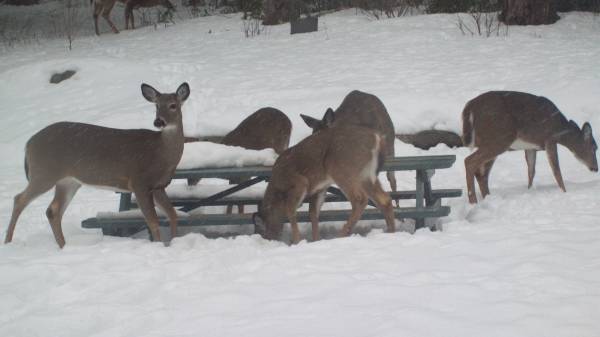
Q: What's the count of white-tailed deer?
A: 6